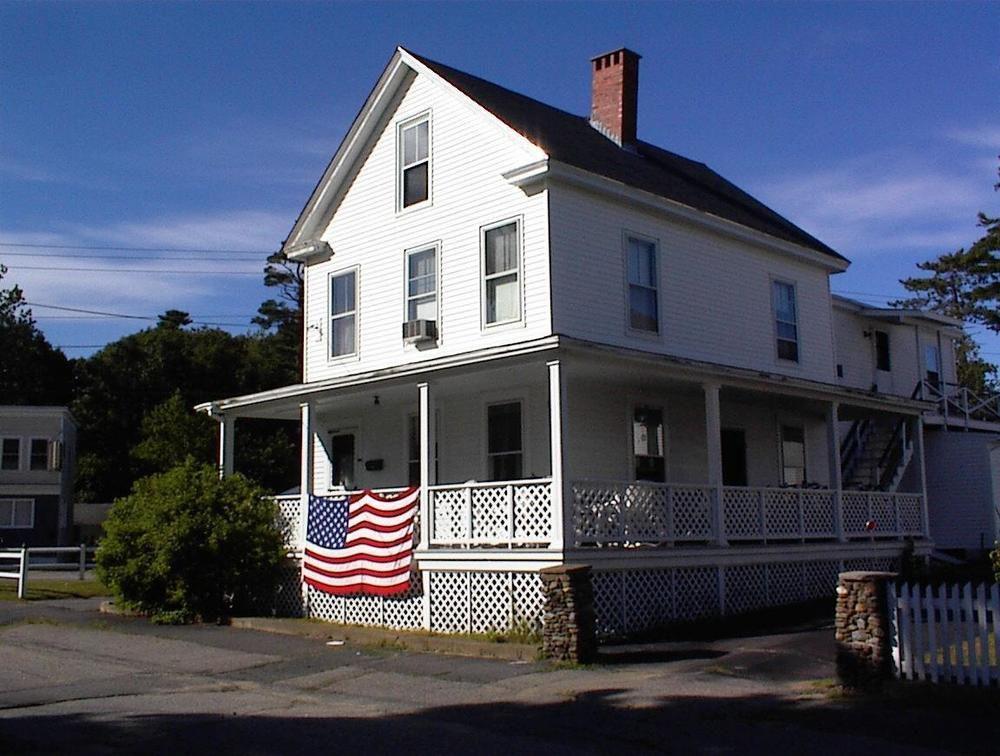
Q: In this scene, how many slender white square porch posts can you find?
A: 7